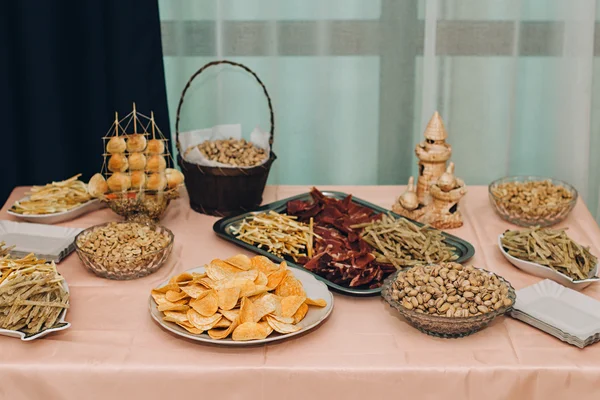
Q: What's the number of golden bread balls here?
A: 11